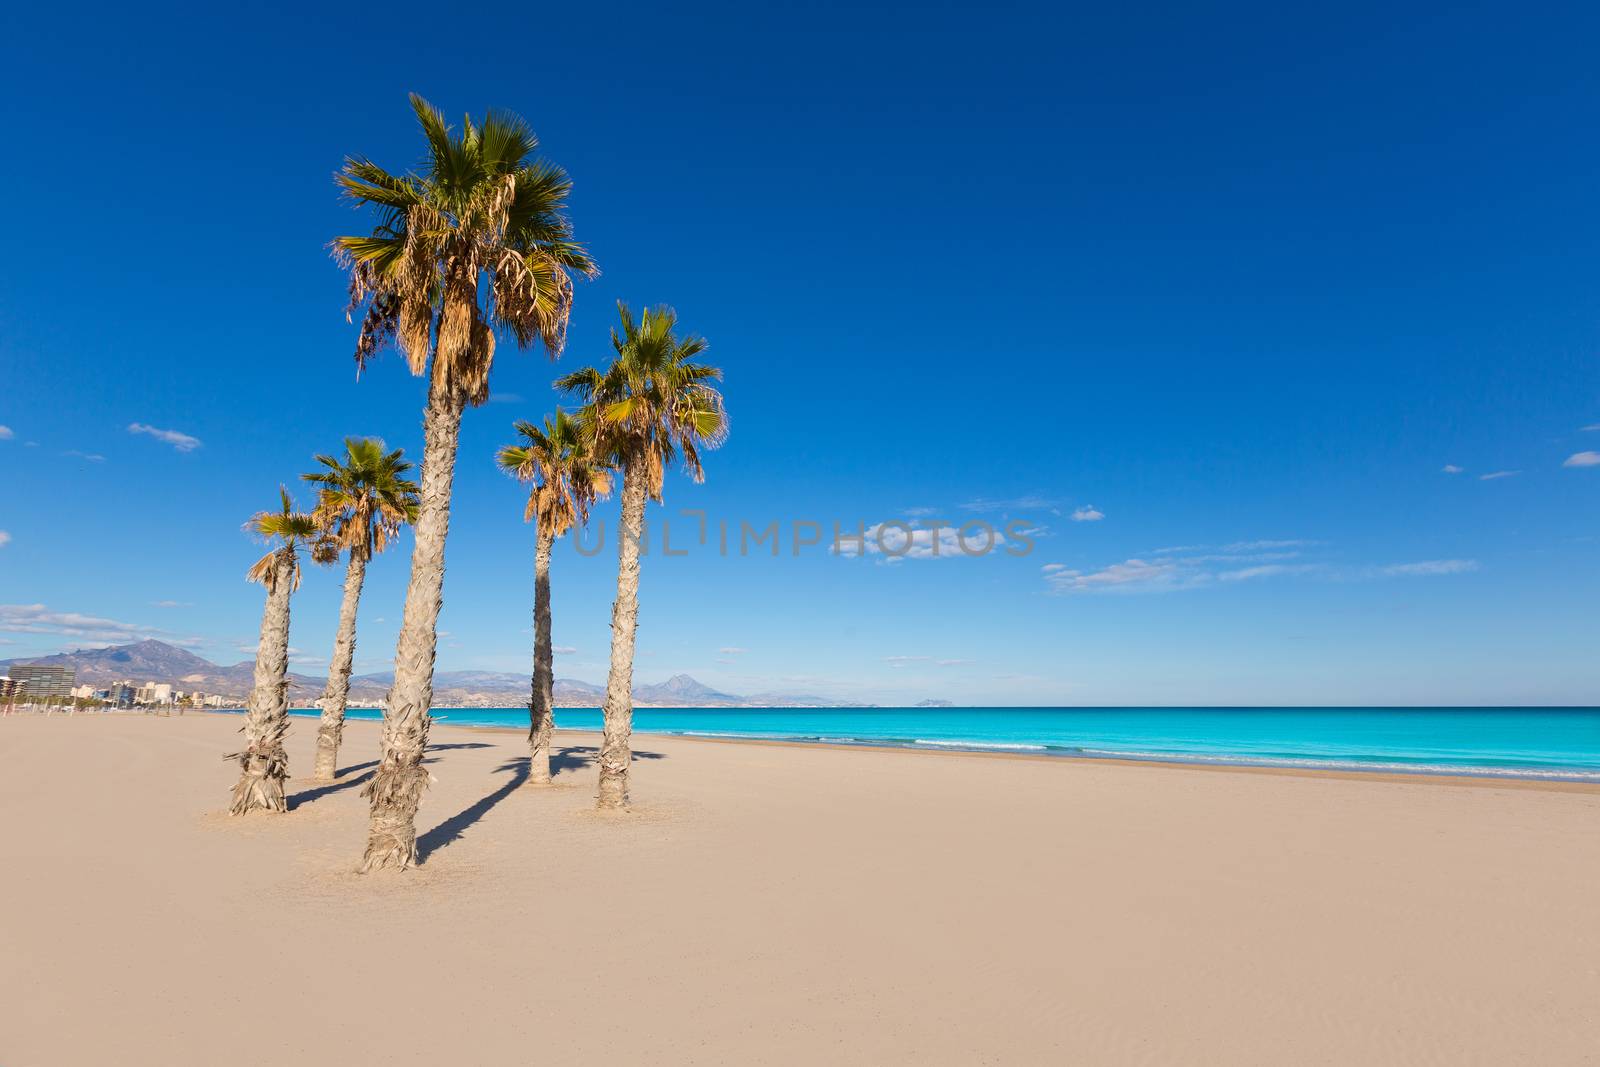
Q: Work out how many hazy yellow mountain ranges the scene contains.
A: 0